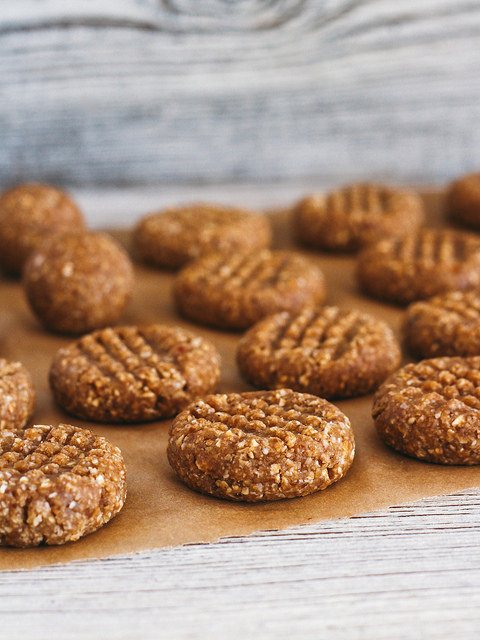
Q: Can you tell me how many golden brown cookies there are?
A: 14